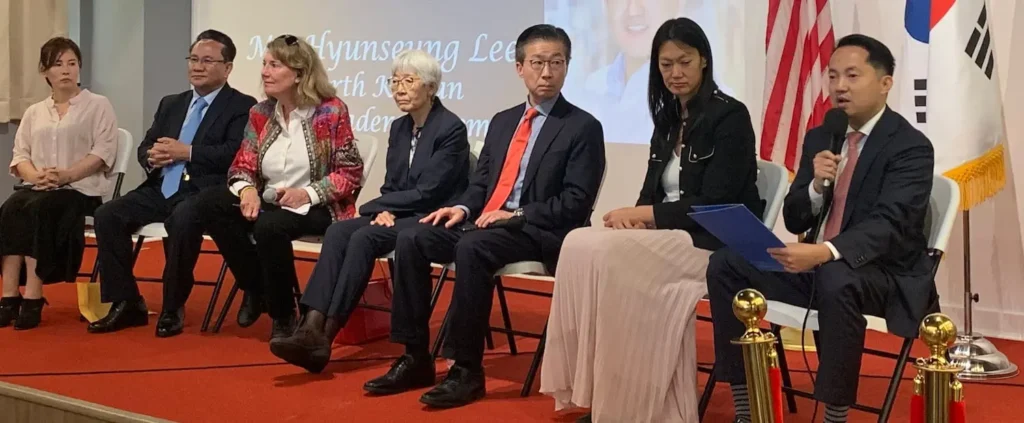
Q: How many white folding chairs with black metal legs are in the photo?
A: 7